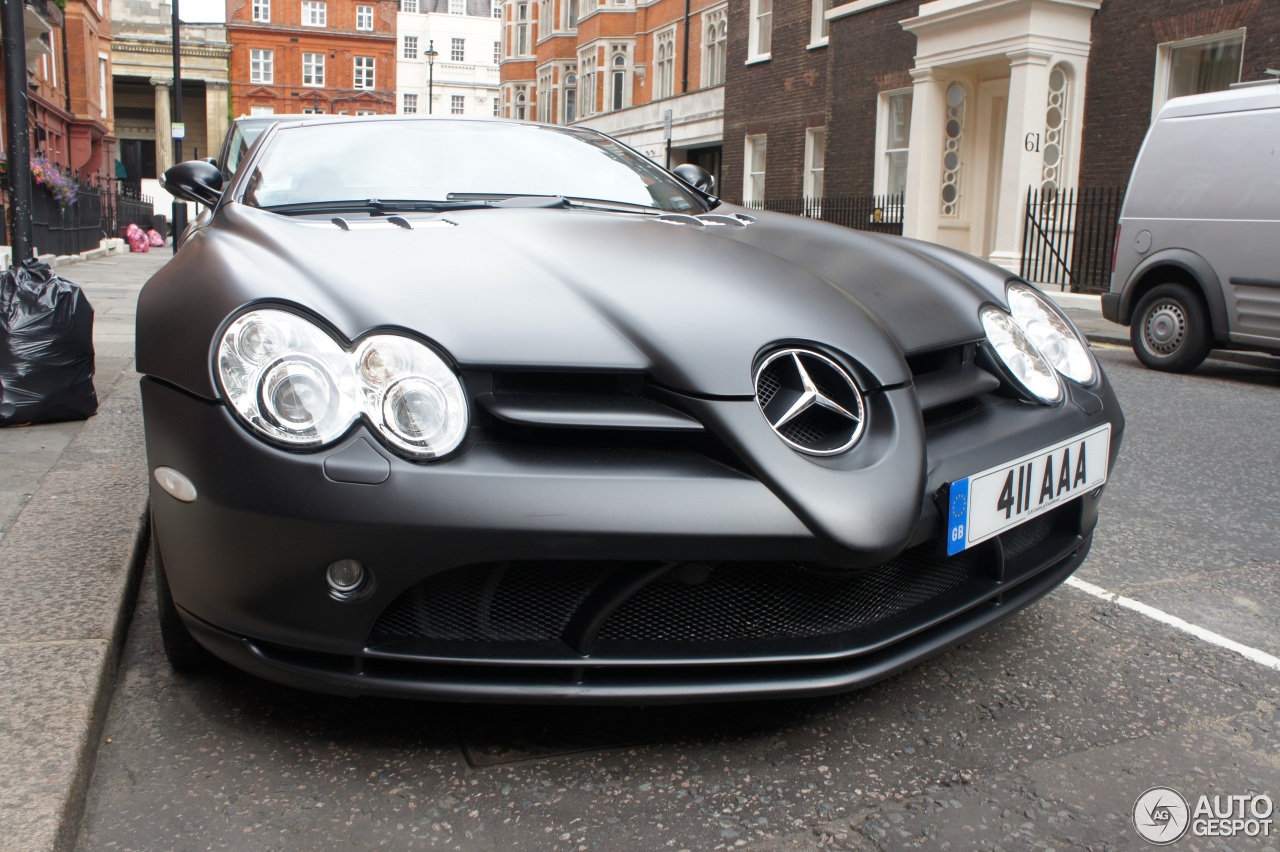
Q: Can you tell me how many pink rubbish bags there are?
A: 2